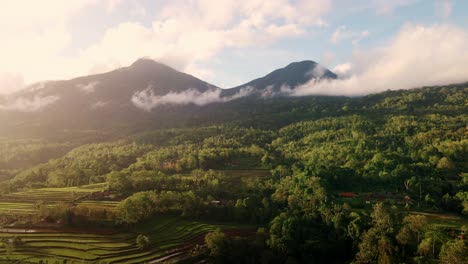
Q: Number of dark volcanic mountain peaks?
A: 2